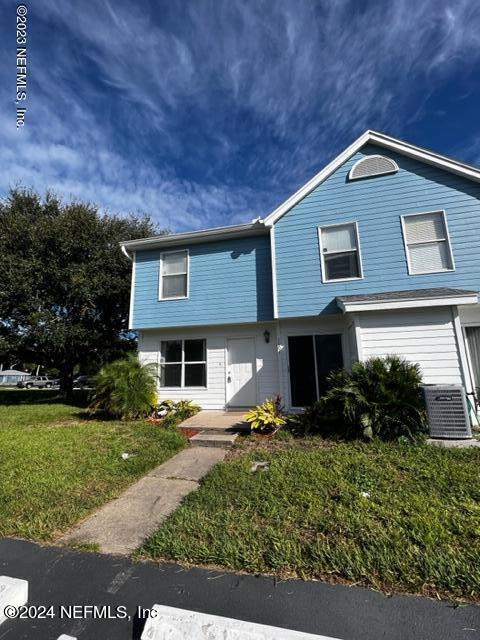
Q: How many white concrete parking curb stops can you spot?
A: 2